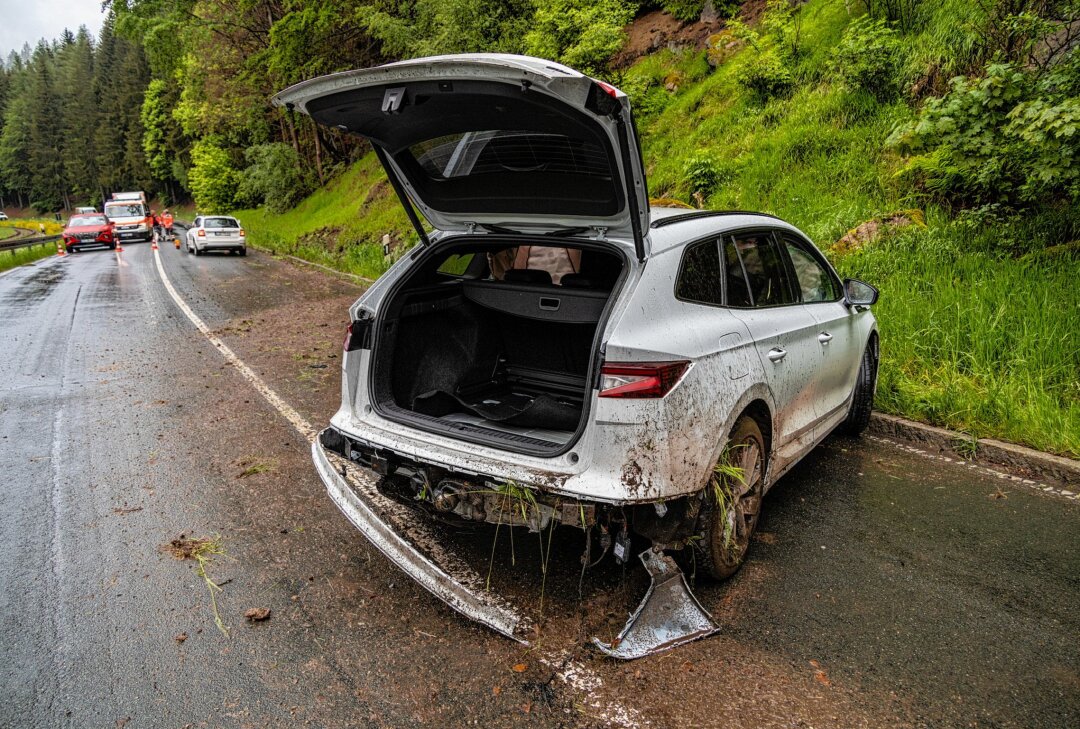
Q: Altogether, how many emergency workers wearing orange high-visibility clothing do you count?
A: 2